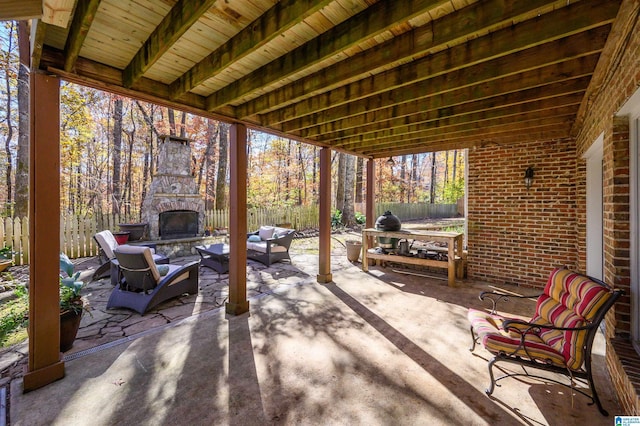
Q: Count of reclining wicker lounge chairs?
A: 2